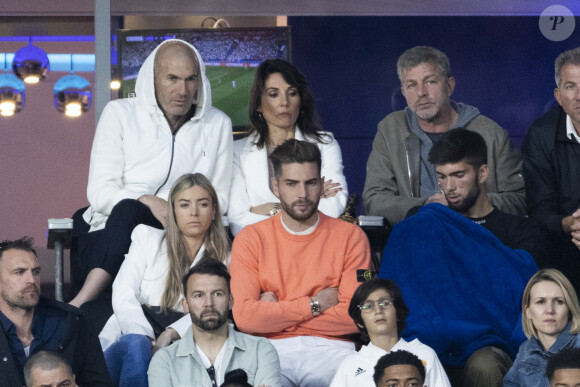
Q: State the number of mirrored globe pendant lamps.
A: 3